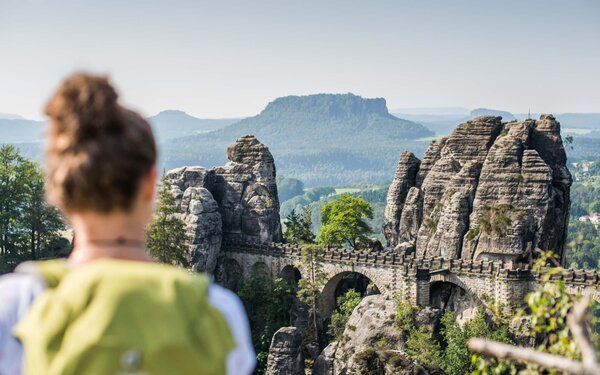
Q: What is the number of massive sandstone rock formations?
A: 2